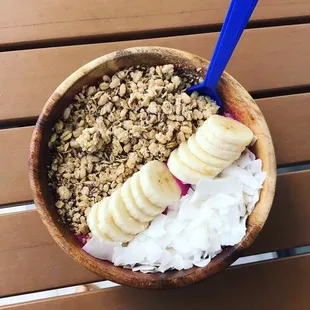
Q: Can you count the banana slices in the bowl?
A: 12